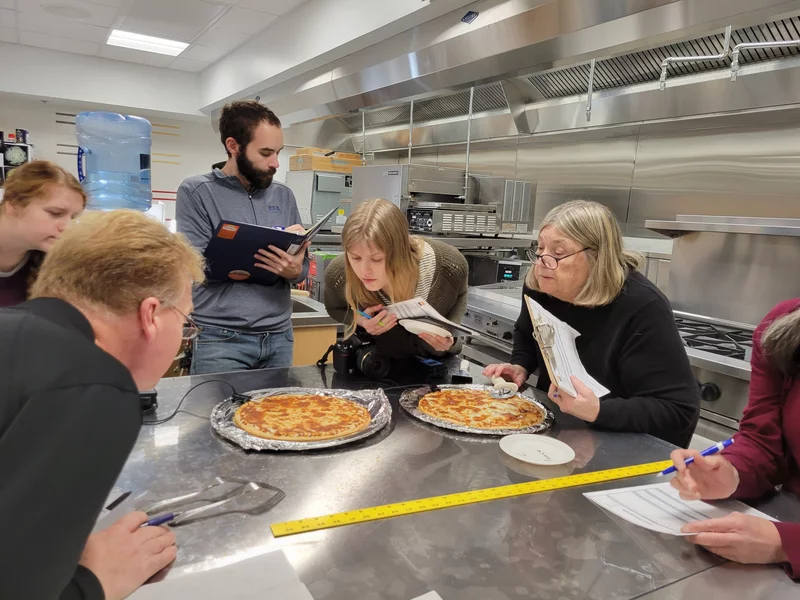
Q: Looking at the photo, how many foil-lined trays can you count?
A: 2